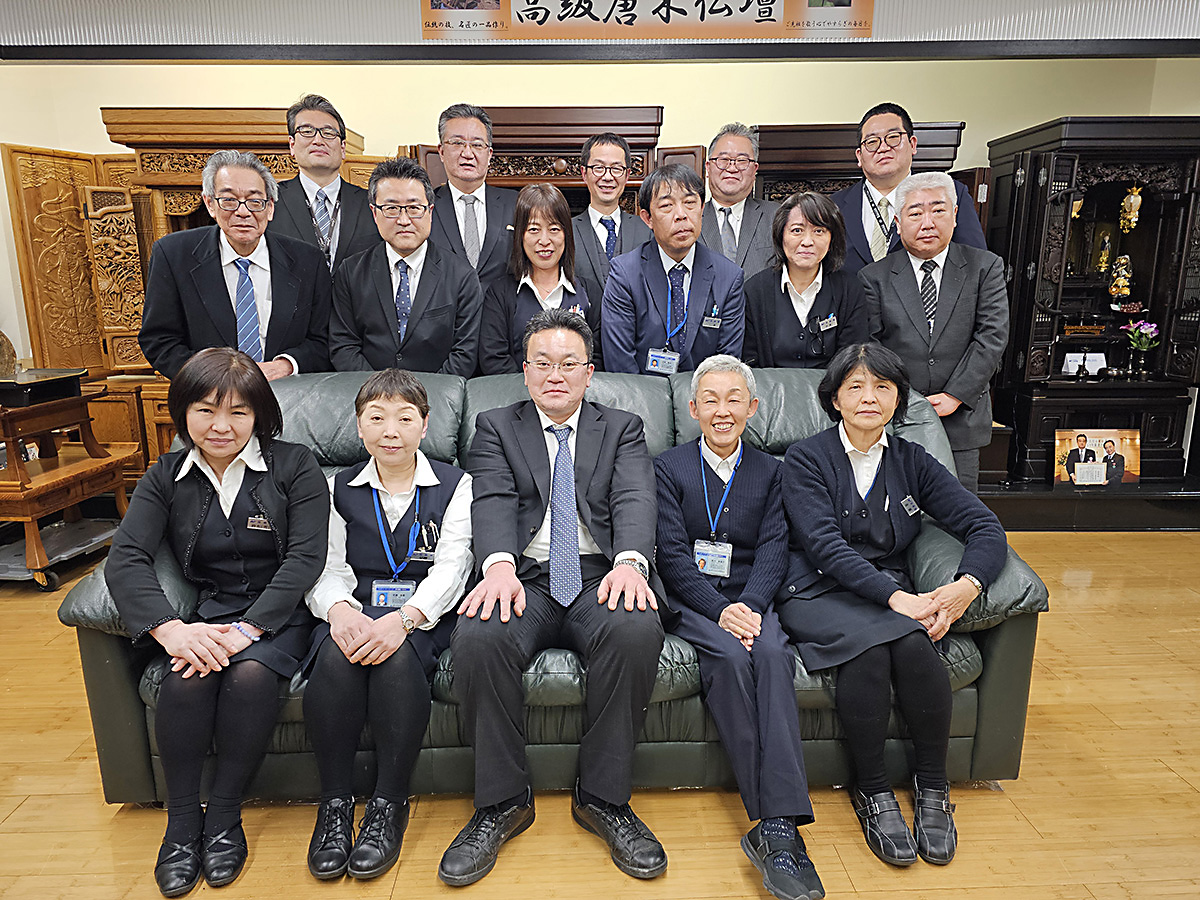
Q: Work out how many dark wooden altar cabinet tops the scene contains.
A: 3